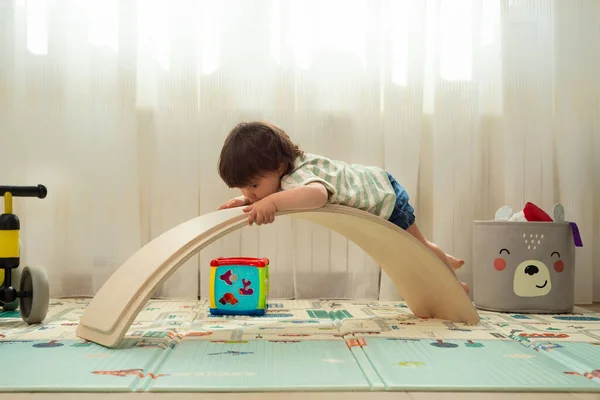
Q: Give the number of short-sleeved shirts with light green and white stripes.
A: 1